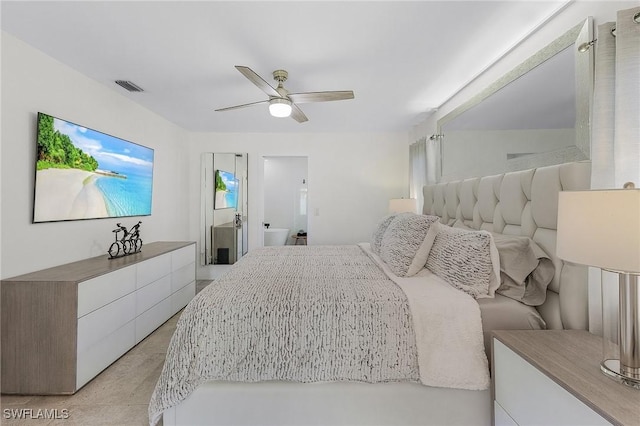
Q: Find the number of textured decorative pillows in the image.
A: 3